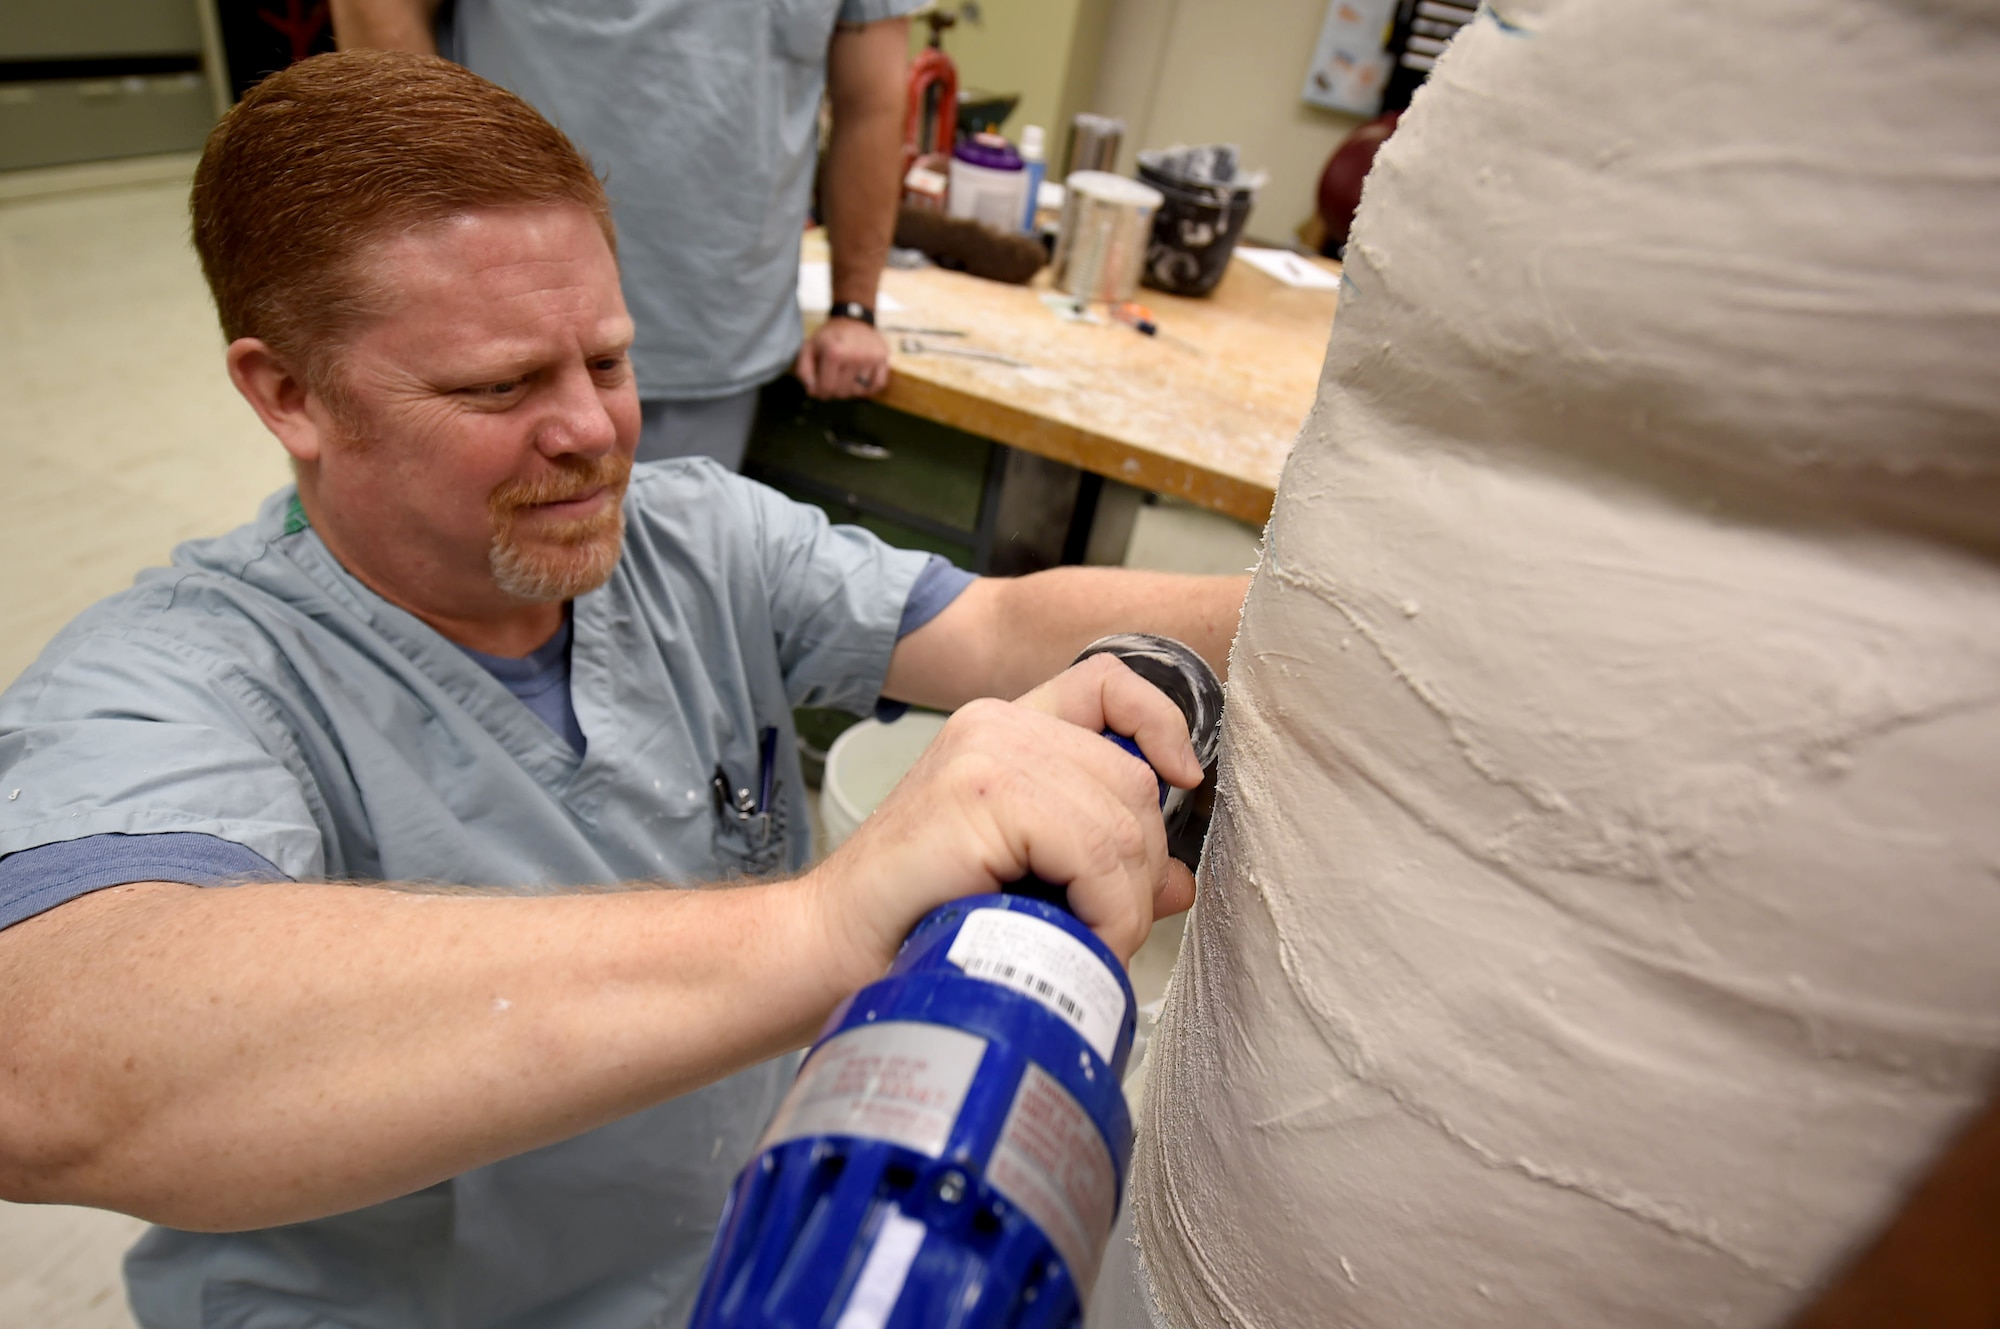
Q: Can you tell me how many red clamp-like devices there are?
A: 1